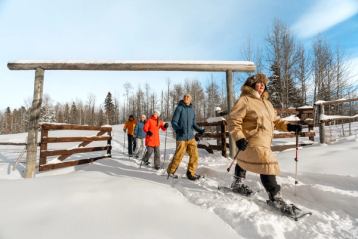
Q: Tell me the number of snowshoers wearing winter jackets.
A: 5